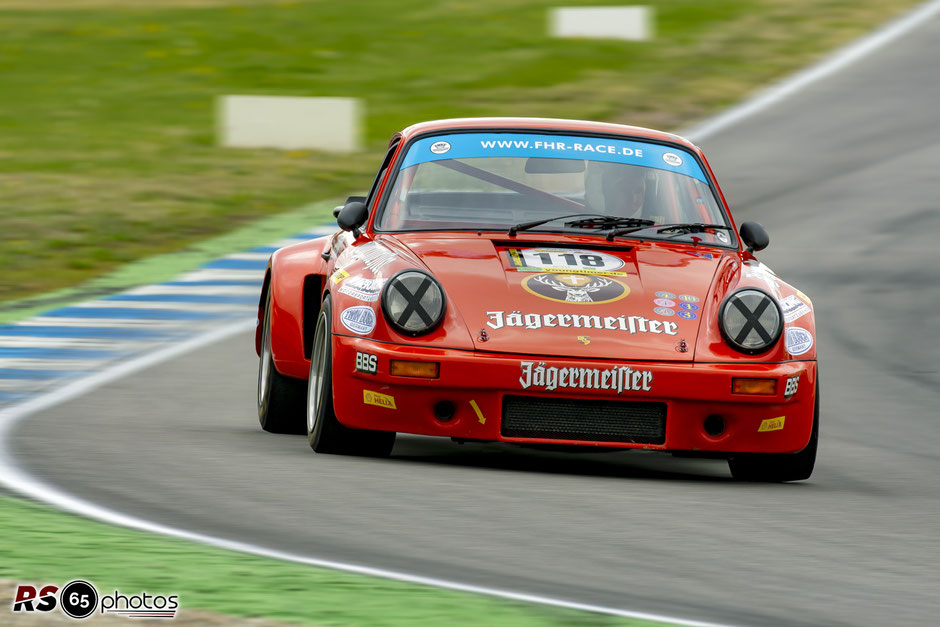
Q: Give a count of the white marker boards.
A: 2